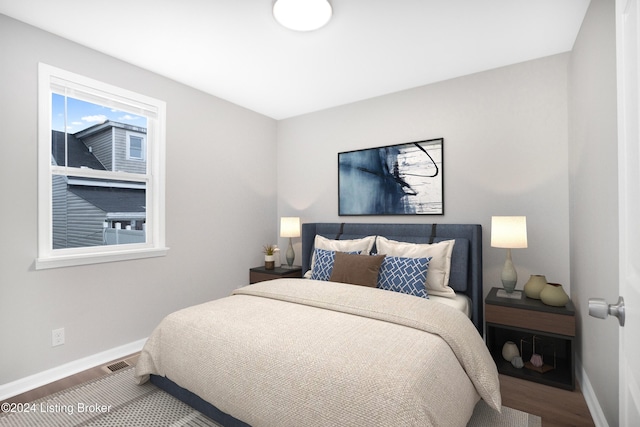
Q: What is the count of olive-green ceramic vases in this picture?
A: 2